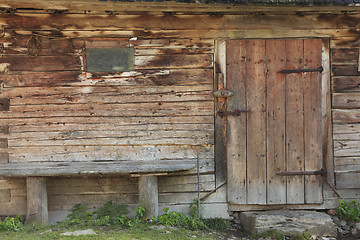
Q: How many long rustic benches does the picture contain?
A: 1